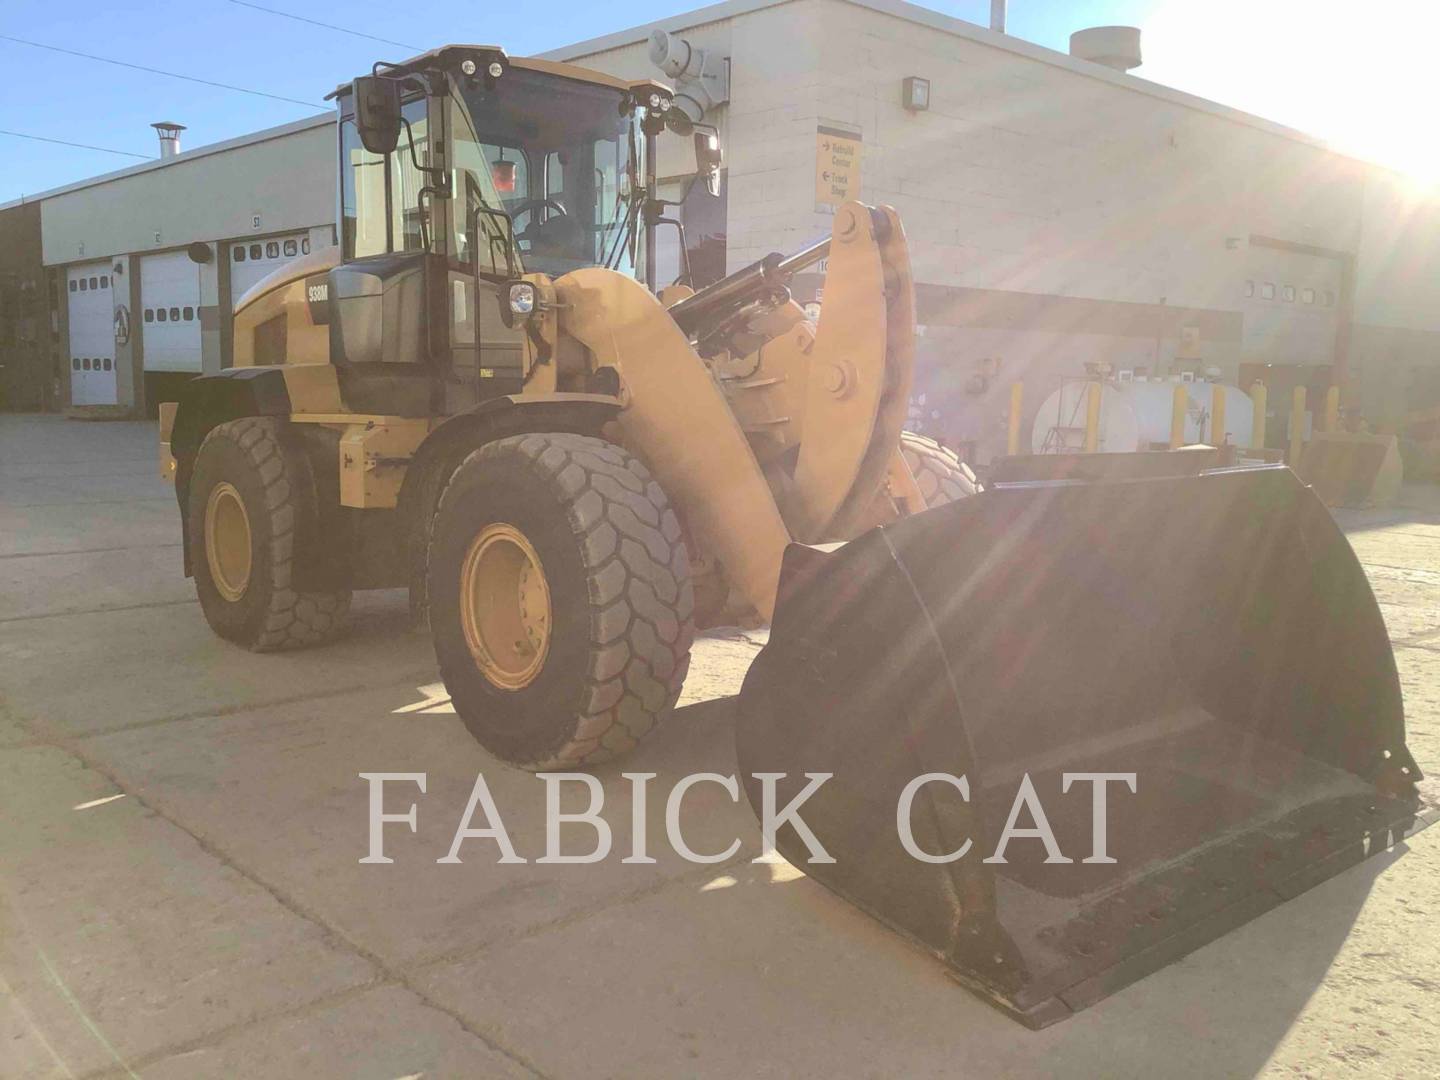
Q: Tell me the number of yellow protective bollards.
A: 7